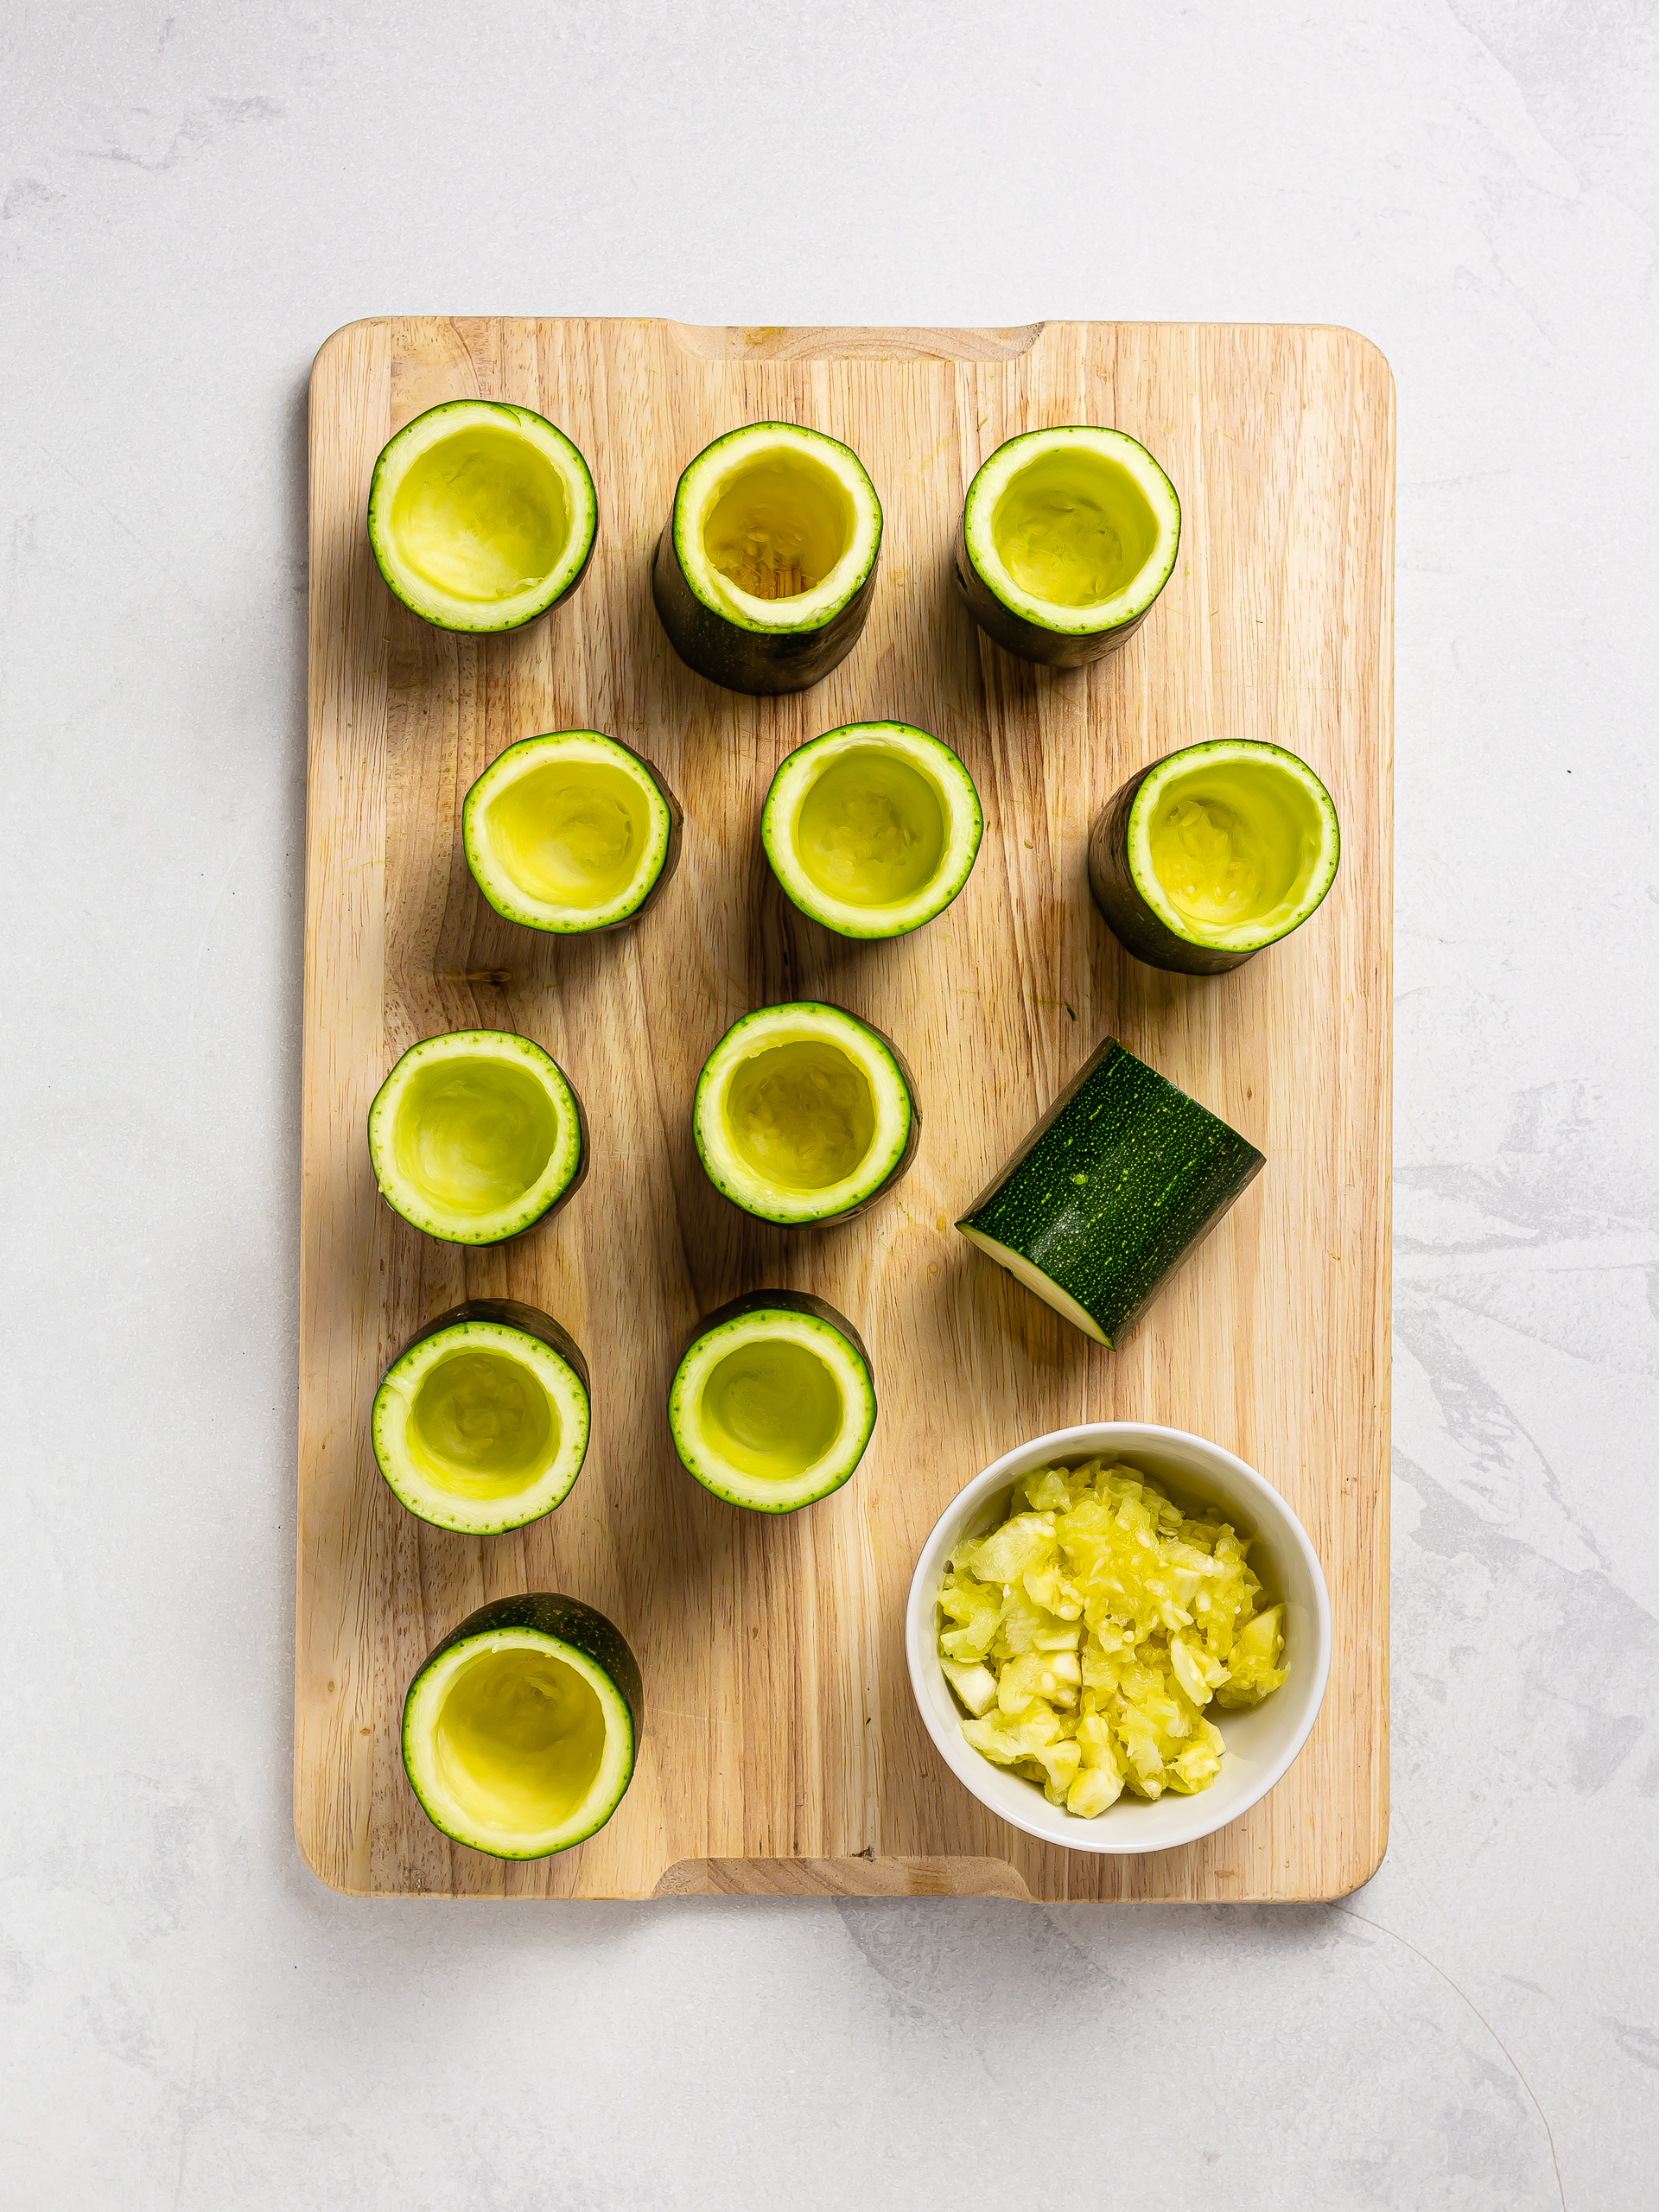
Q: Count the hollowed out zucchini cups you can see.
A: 11